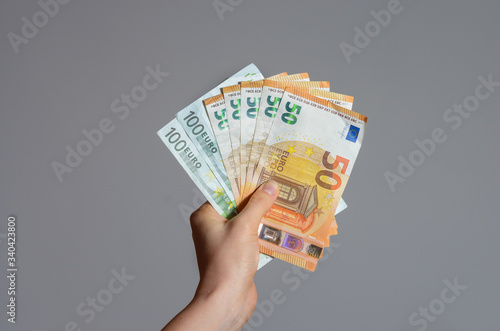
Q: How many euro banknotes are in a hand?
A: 7